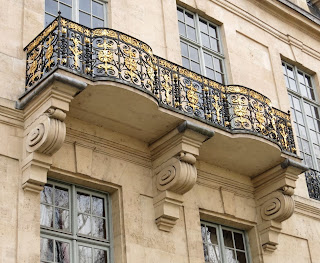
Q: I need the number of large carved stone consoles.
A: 3